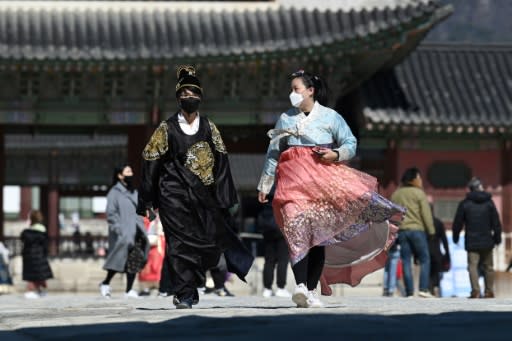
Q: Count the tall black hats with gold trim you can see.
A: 1